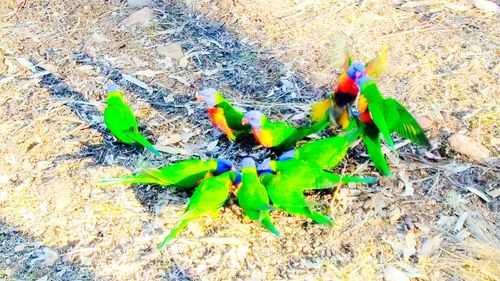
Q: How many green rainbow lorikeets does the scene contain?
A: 11